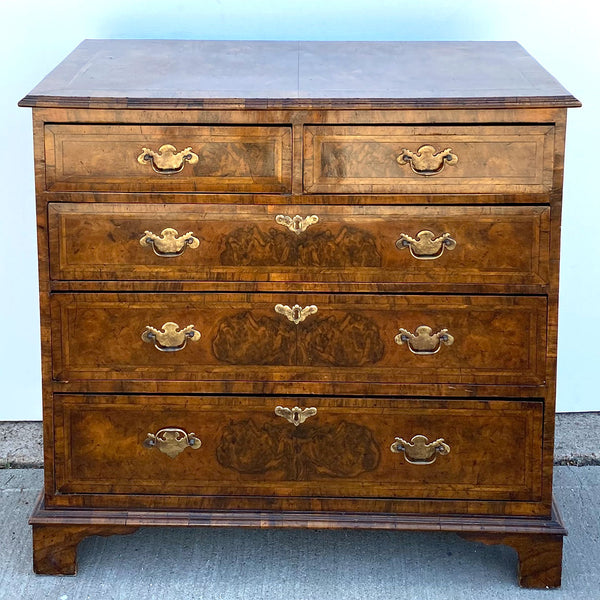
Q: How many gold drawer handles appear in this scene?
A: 8